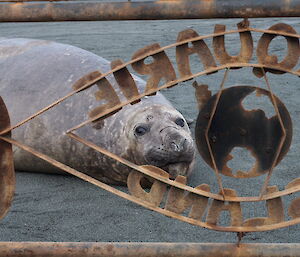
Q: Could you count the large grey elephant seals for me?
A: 1